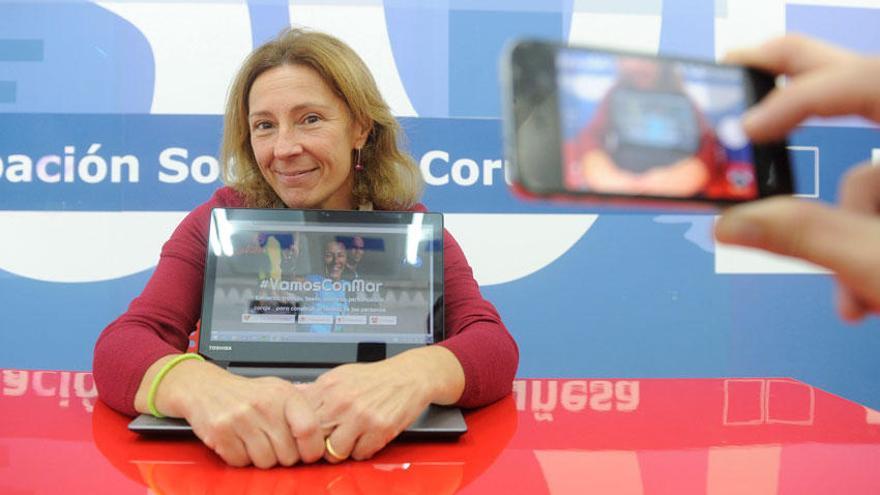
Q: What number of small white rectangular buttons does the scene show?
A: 4